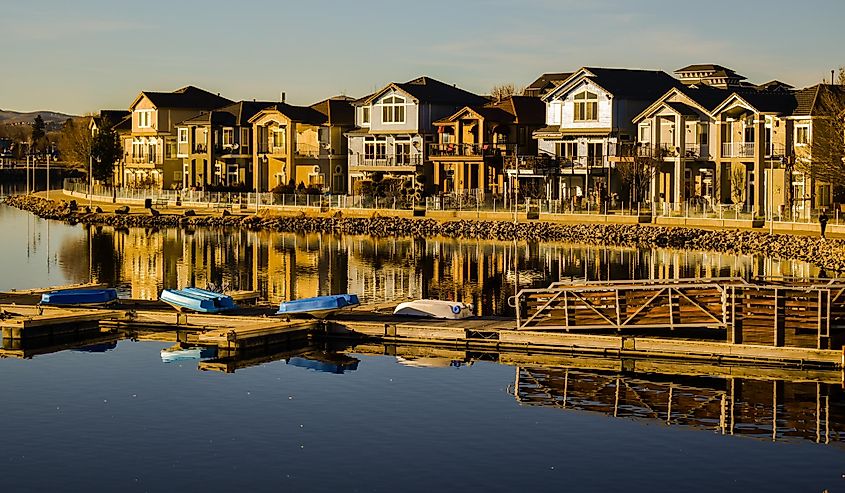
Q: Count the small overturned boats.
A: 4